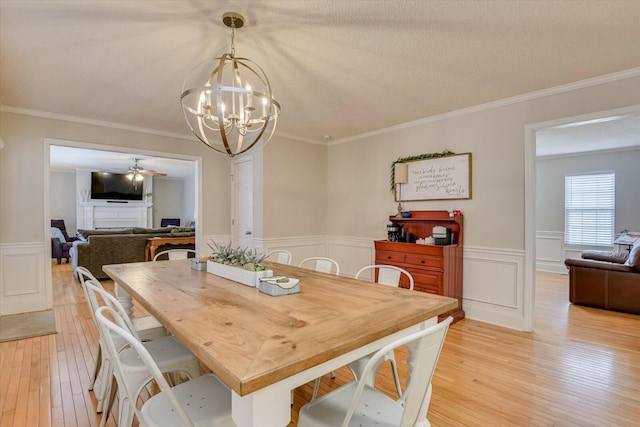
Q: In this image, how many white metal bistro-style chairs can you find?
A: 8